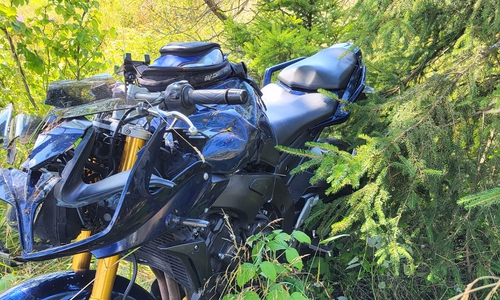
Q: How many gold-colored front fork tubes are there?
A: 2